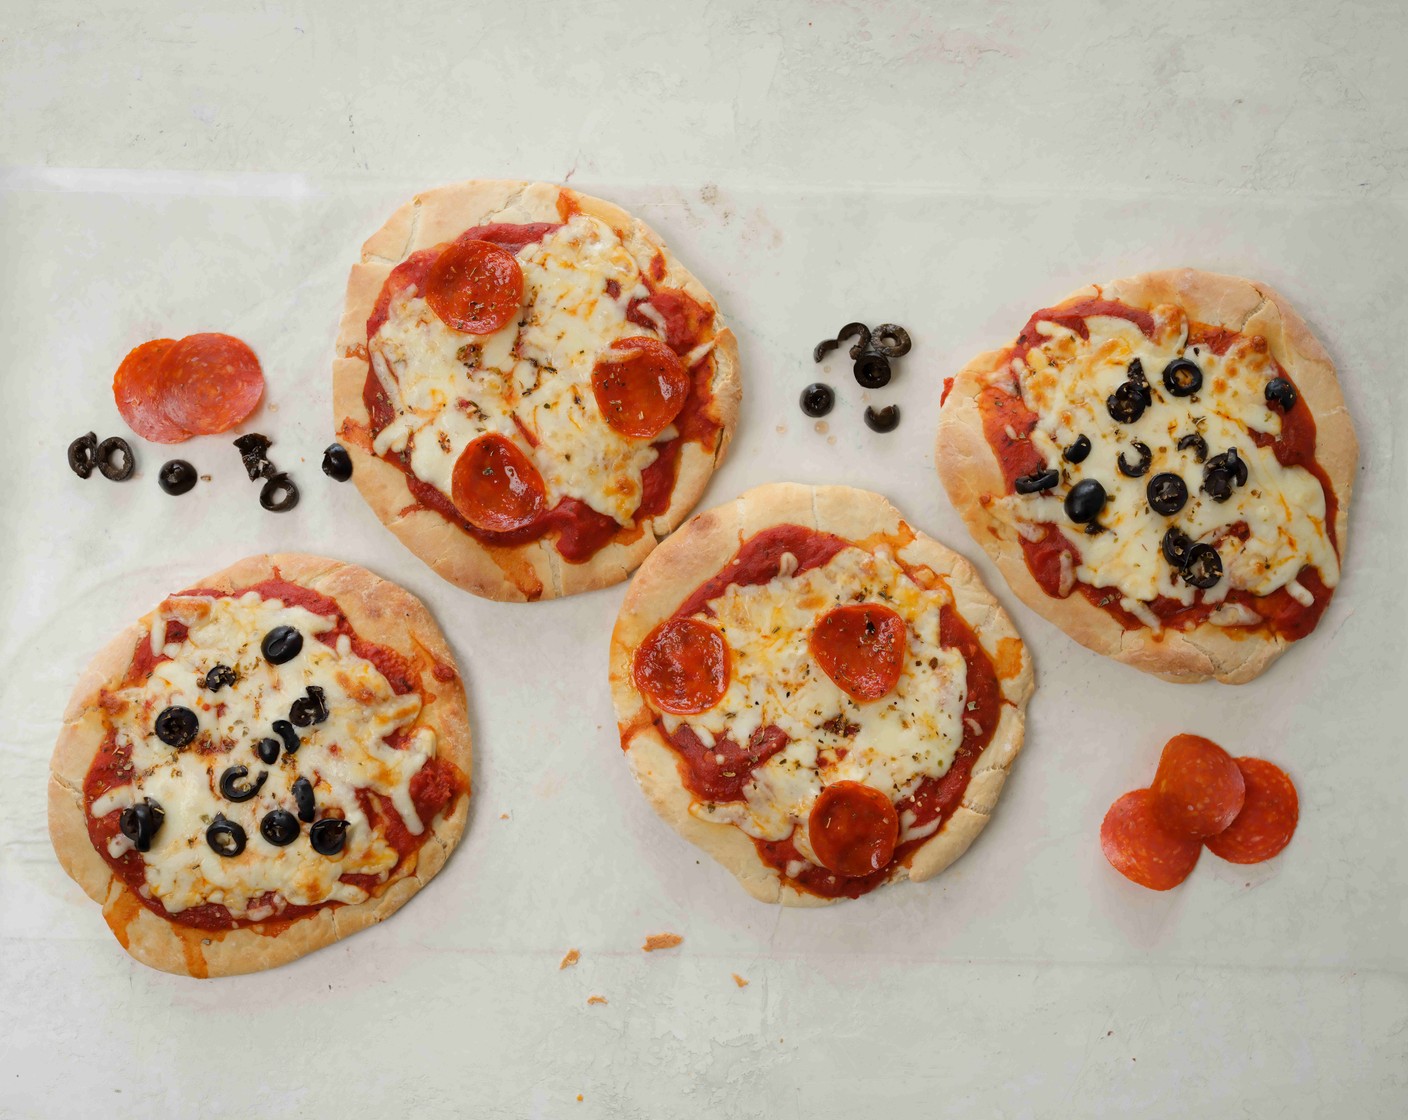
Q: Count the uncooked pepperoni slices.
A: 5